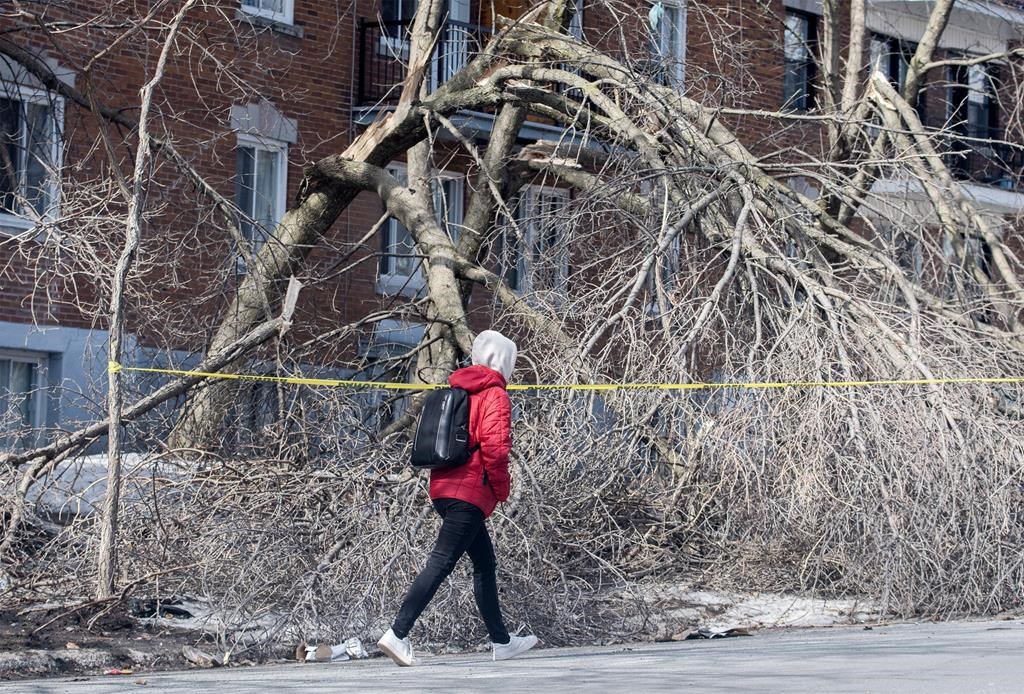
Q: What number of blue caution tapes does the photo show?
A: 0